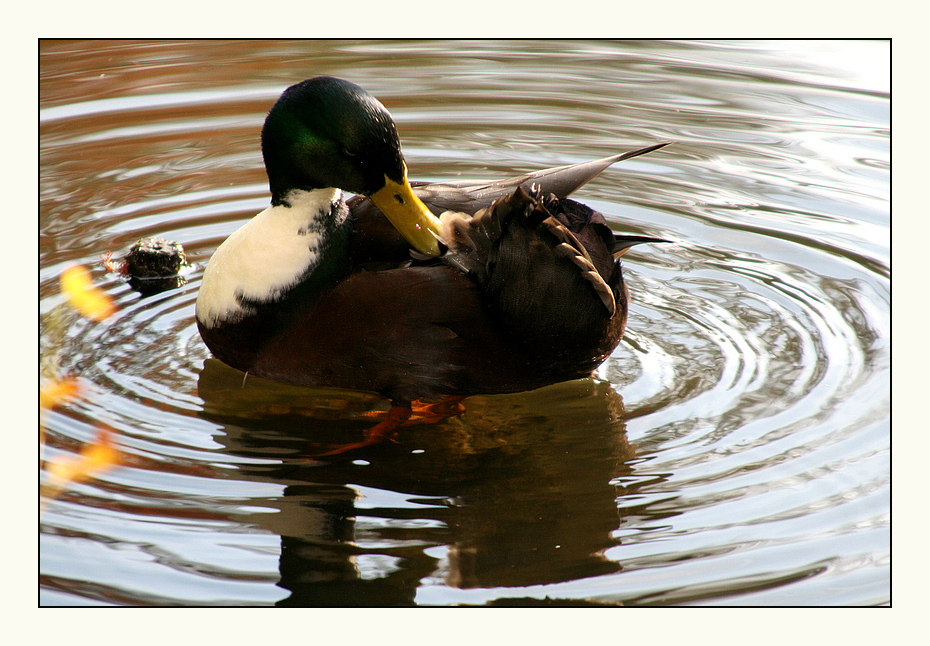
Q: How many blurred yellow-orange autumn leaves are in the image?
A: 3